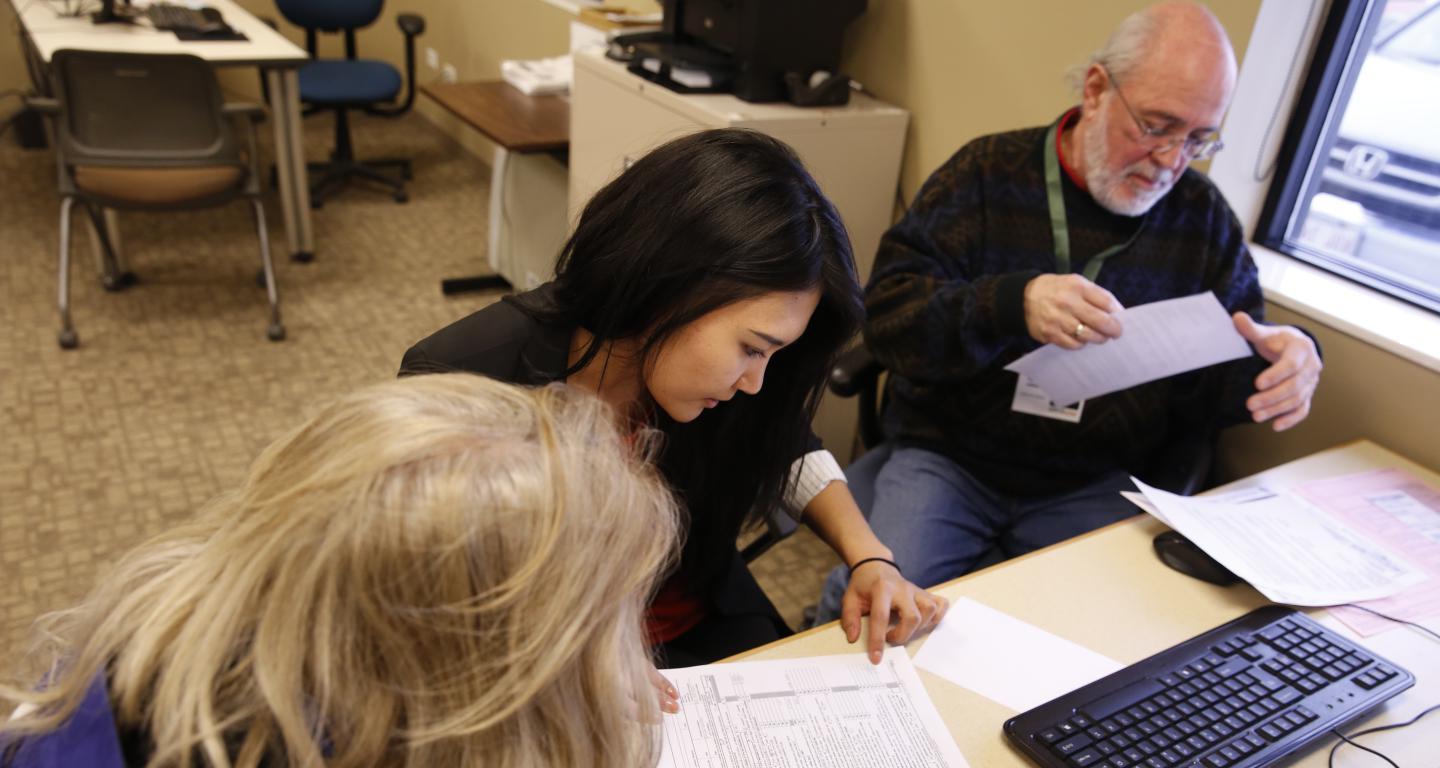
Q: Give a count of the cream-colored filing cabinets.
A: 1